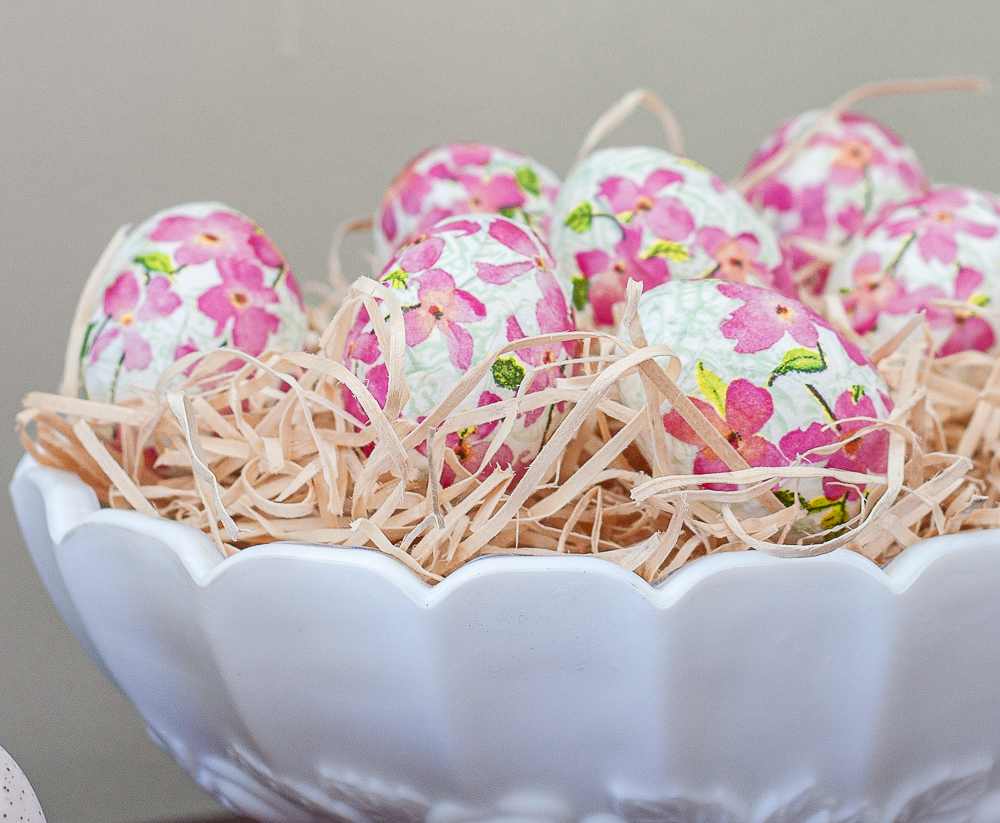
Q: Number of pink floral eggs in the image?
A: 7